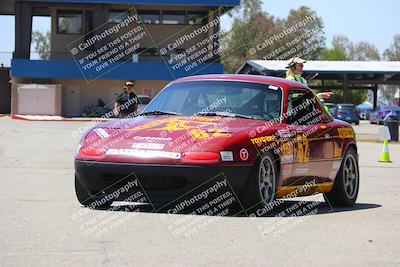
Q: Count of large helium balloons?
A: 0